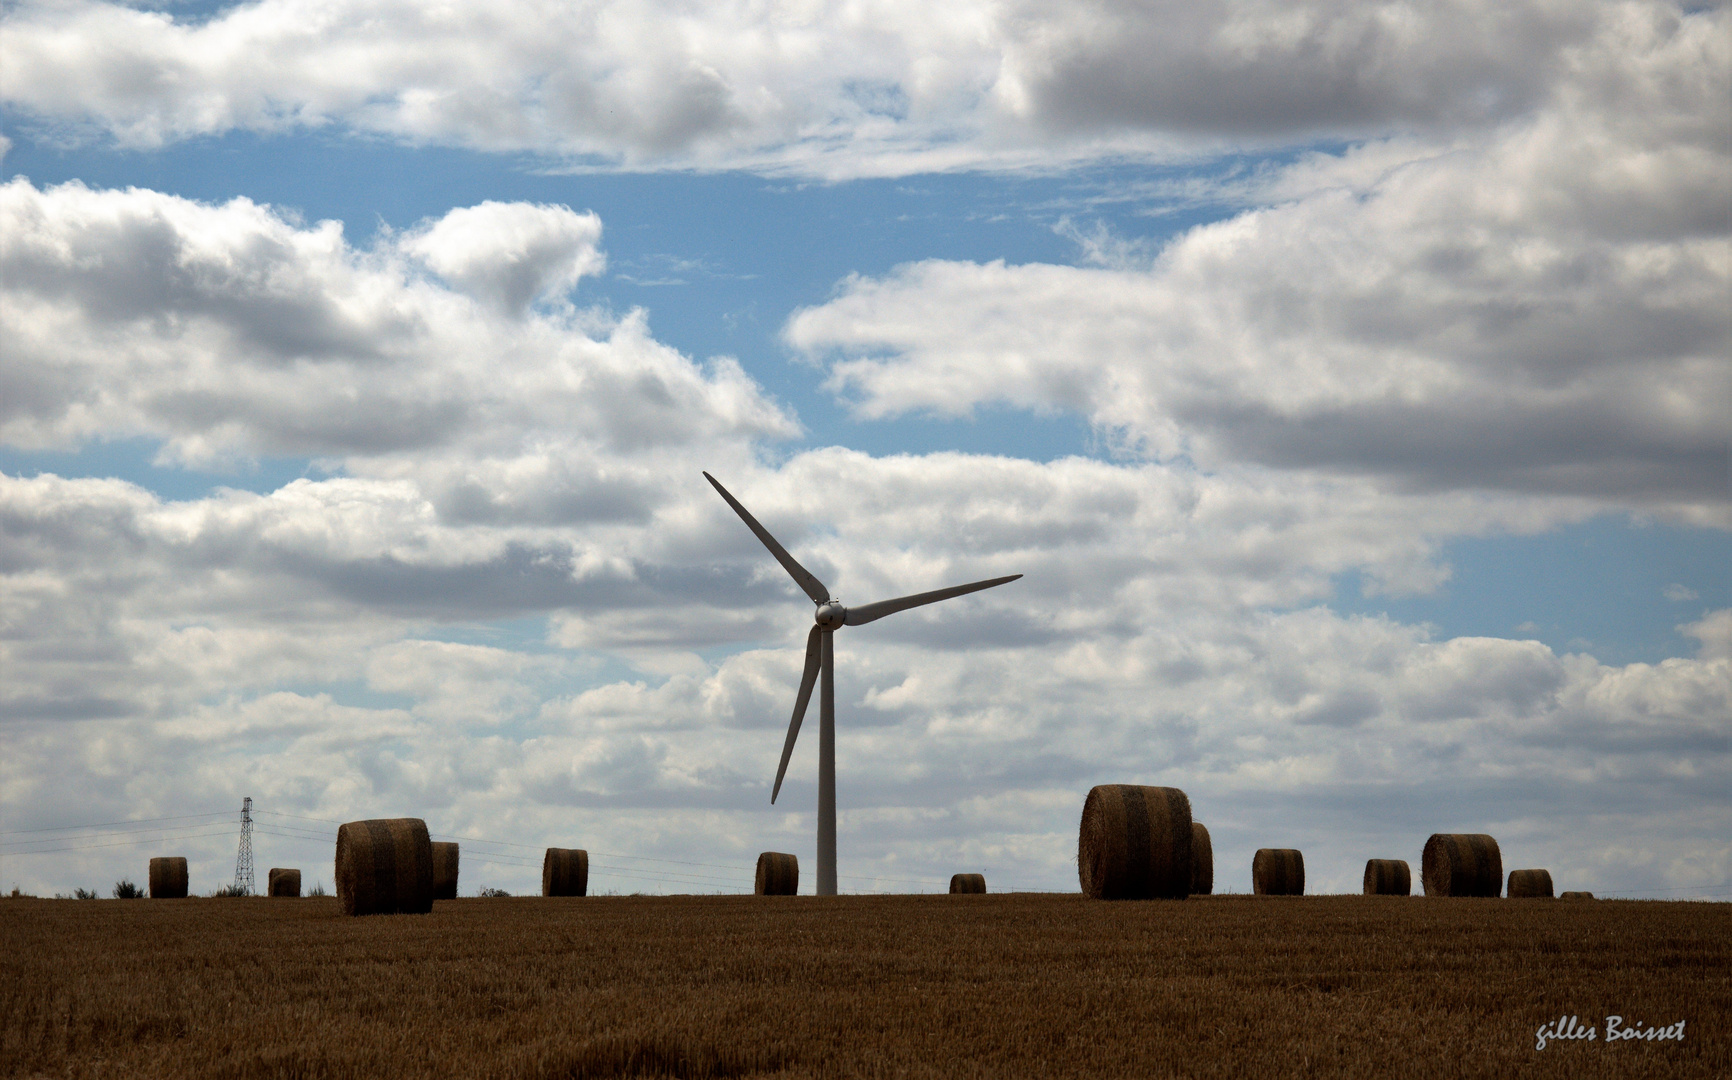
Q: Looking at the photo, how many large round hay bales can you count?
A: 14